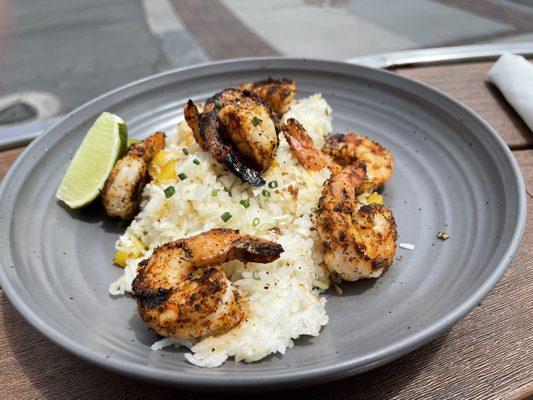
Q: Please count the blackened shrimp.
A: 6